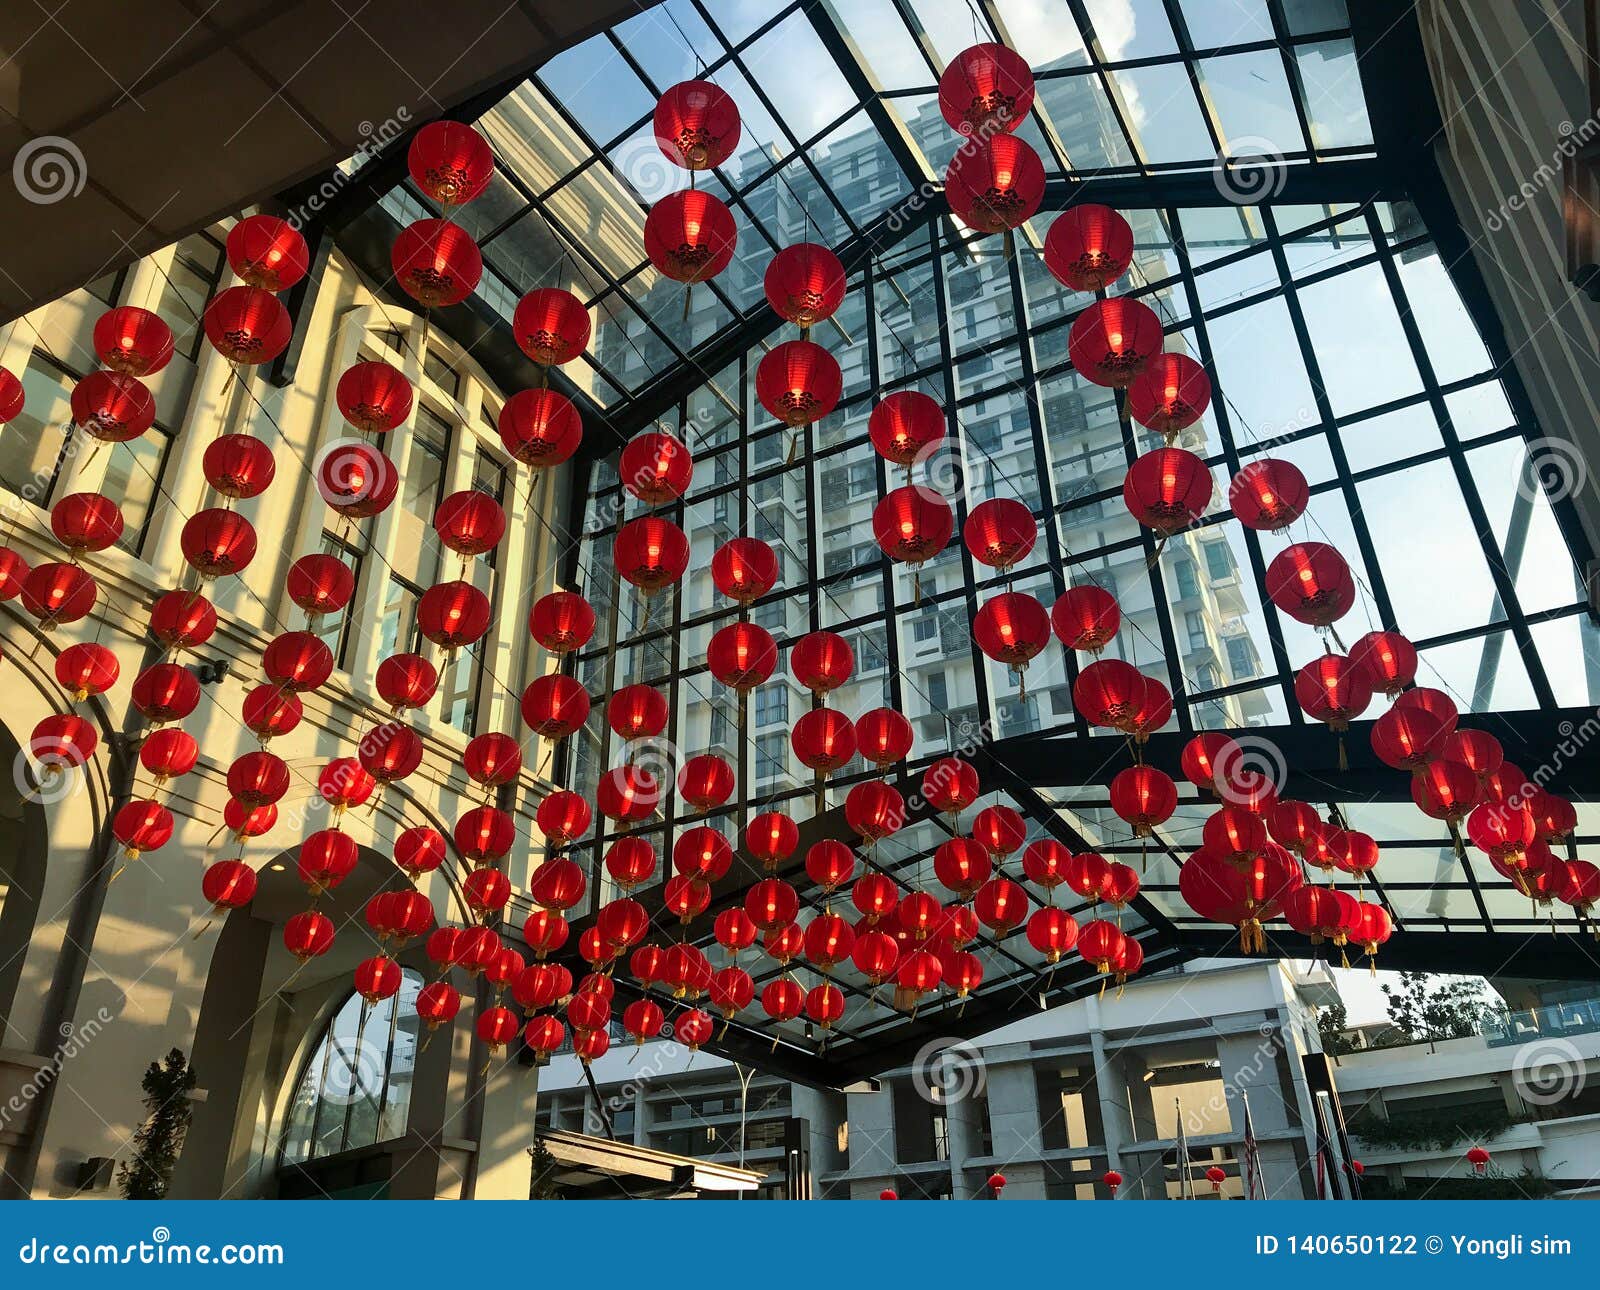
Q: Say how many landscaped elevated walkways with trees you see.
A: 1